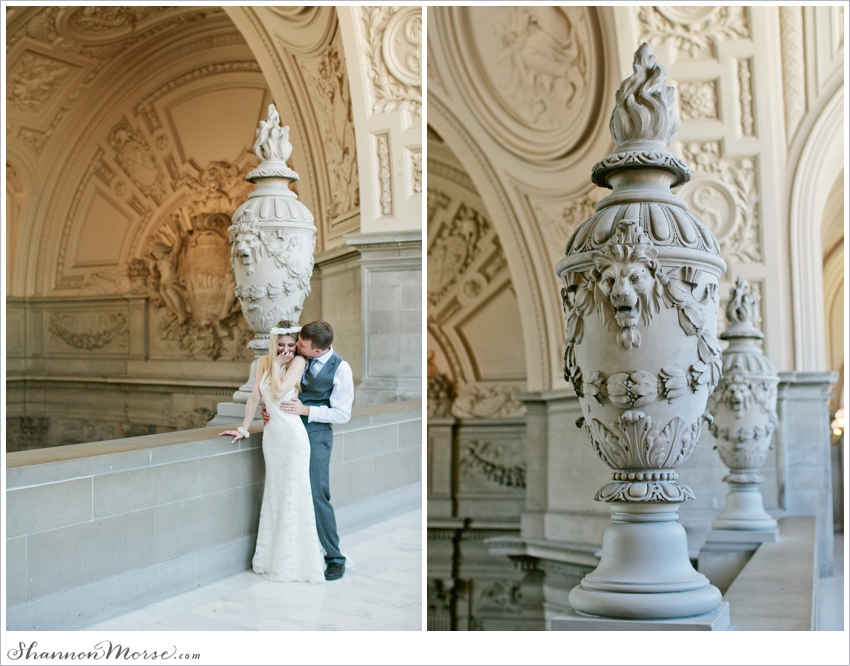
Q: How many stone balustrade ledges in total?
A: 2